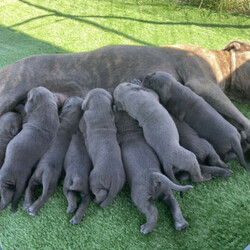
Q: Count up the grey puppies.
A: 9